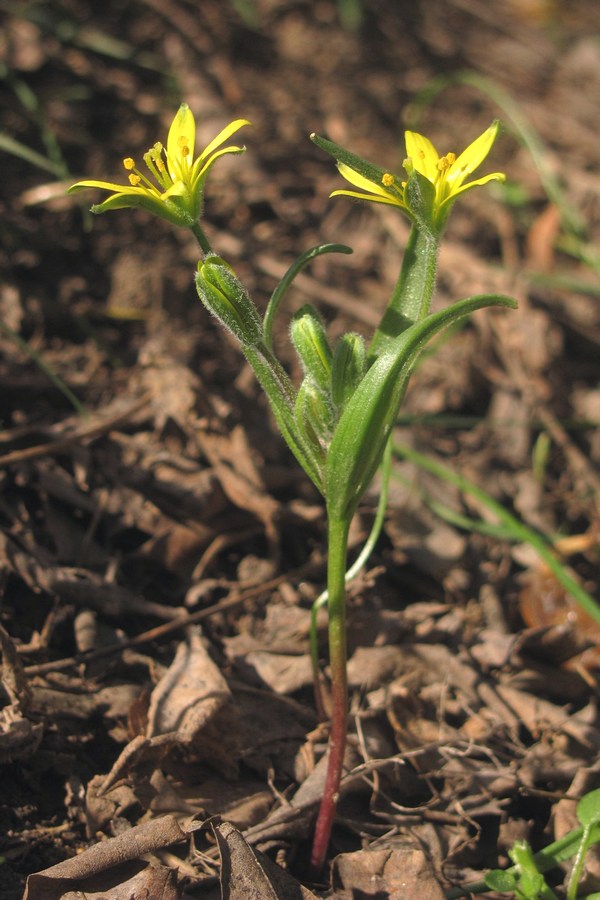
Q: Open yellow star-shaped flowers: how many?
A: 2